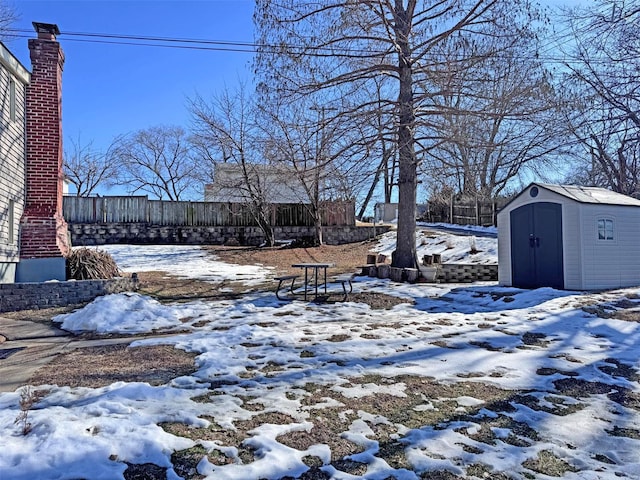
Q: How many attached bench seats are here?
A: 2